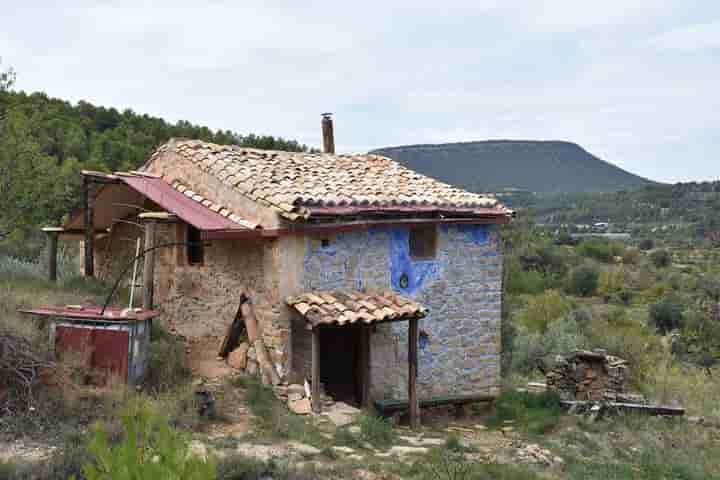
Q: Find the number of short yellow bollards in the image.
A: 0